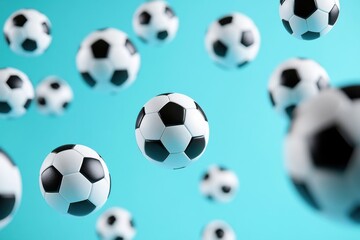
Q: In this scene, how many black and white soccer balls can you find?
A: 15